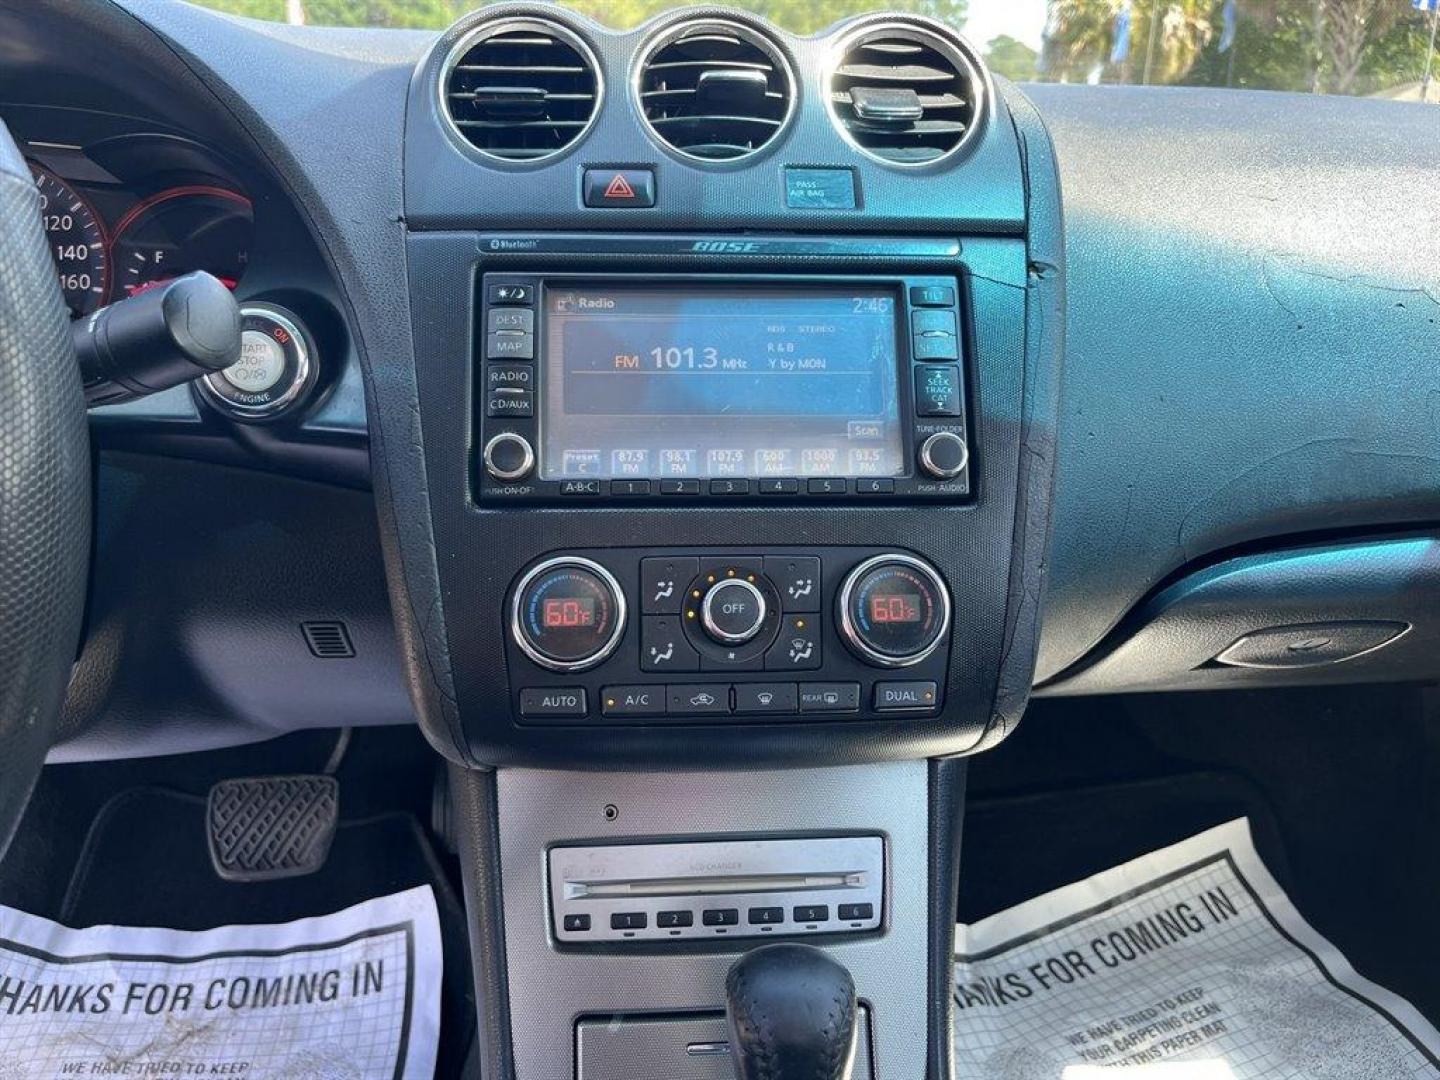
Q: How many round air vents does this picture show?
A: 3